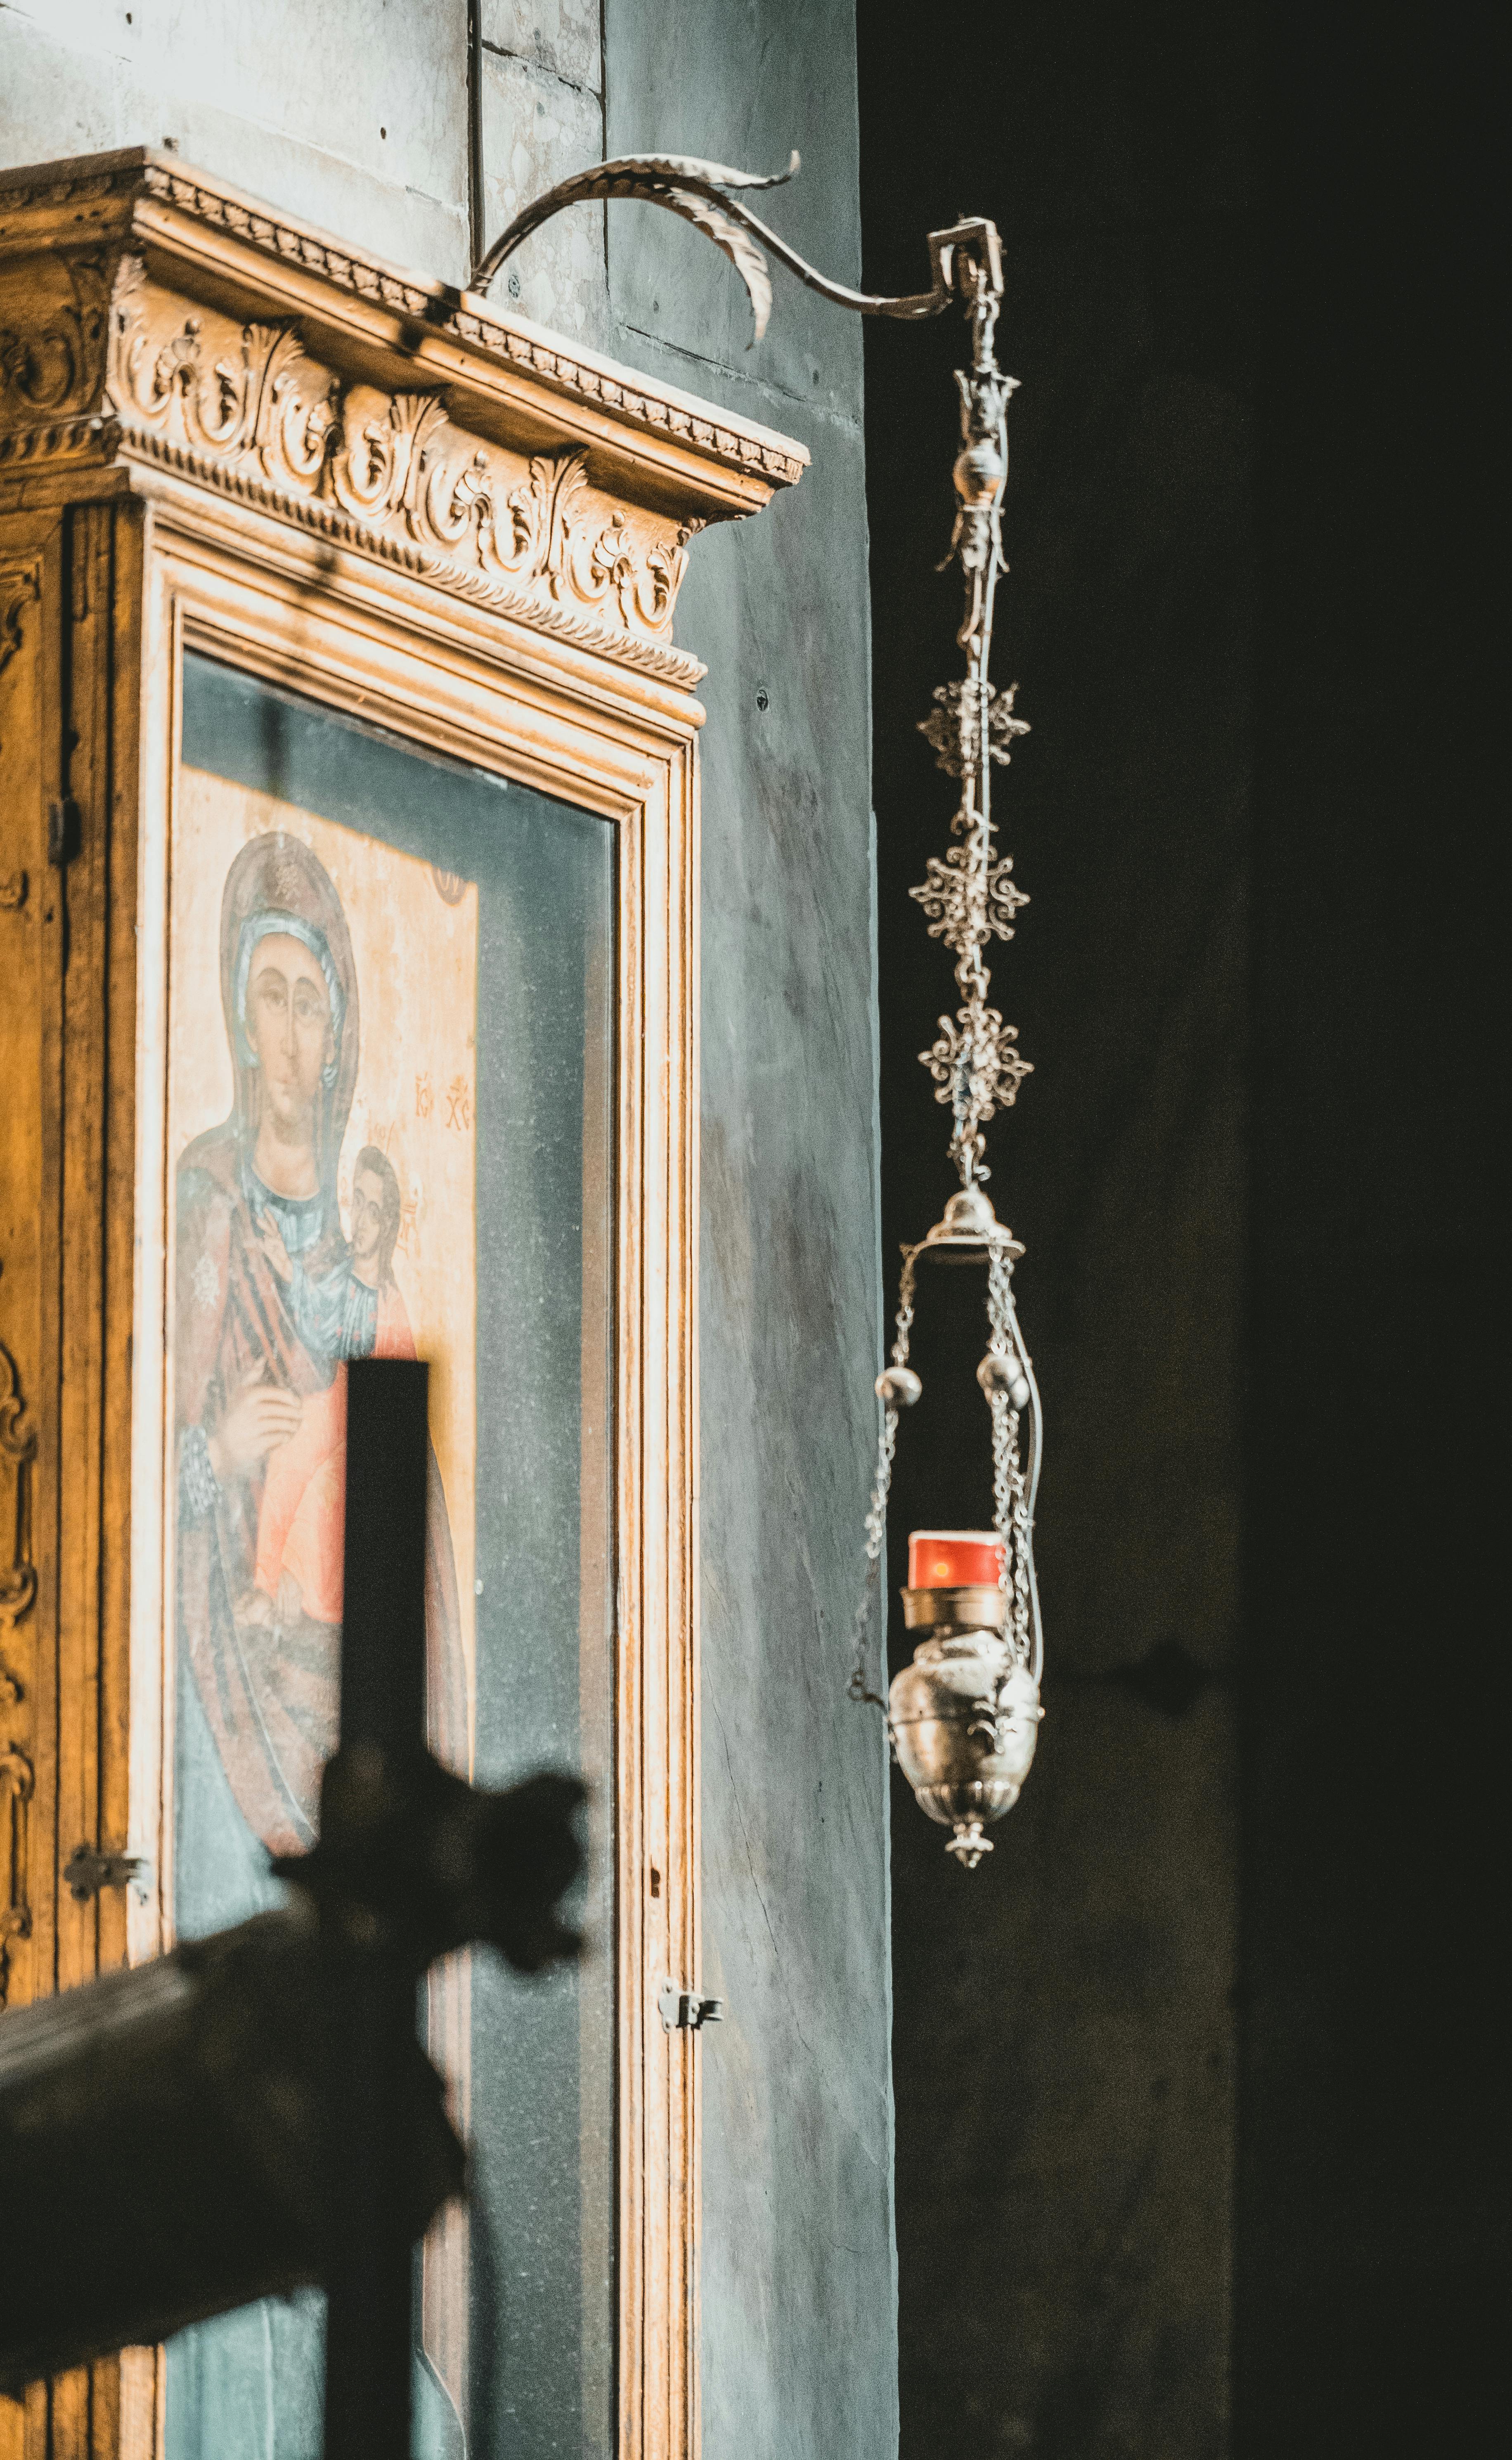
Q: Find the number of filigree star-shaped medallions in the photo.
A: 3